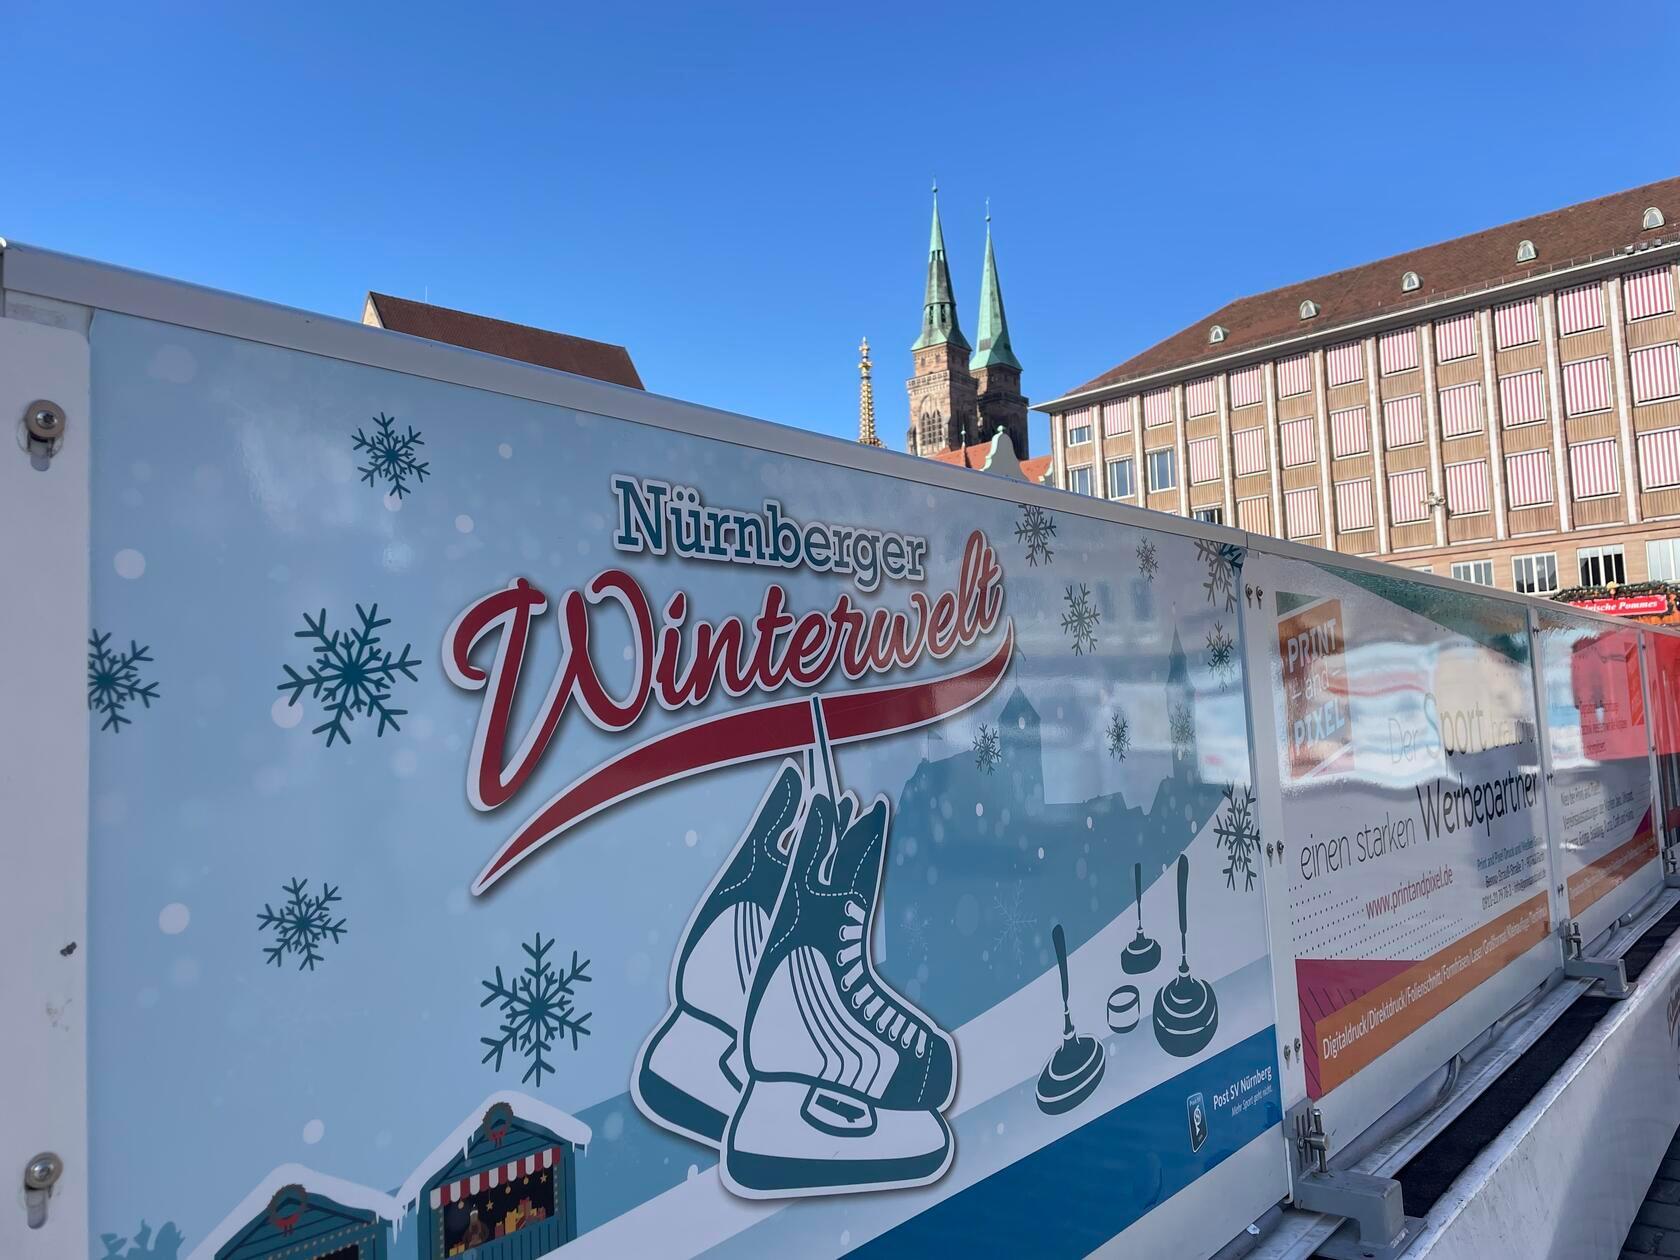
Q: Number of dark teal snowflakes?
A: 14